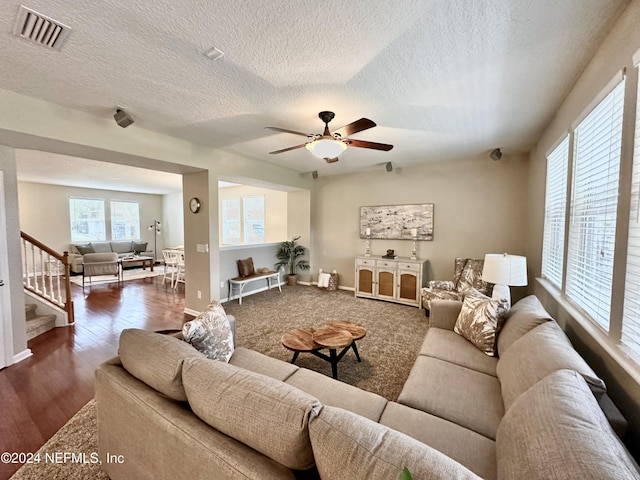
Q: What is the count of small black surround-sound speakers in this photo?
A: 4